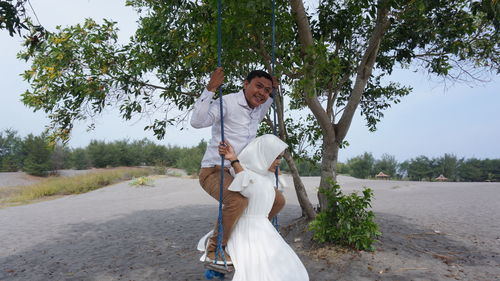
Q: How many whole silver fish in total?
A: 0